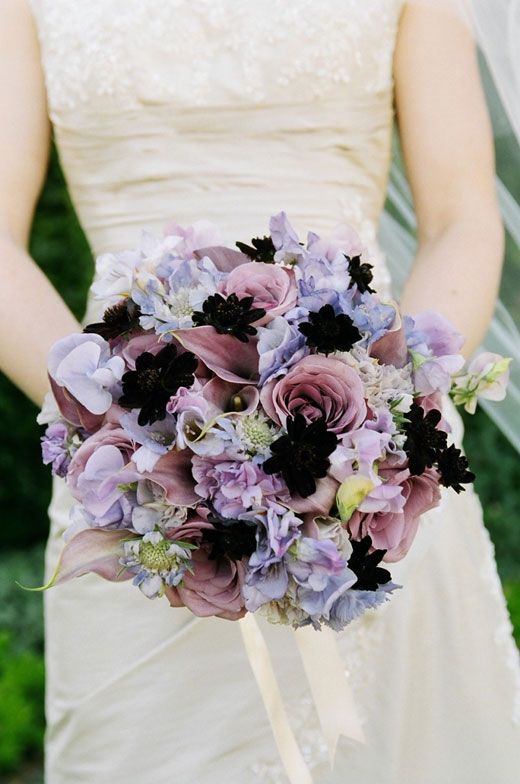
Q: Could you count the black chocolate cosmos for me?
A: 11